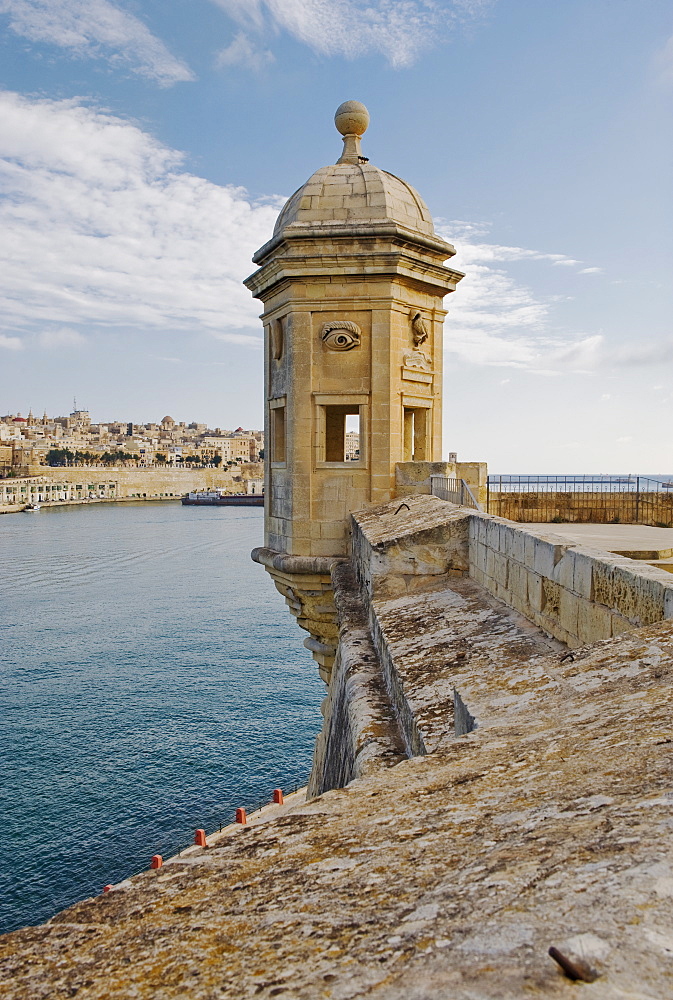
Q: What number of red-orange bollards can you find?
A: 5